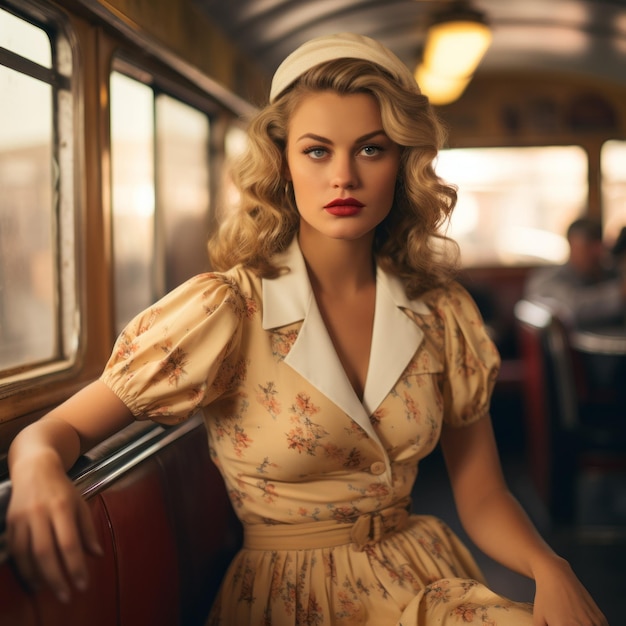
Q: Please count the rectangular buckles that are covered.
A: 1